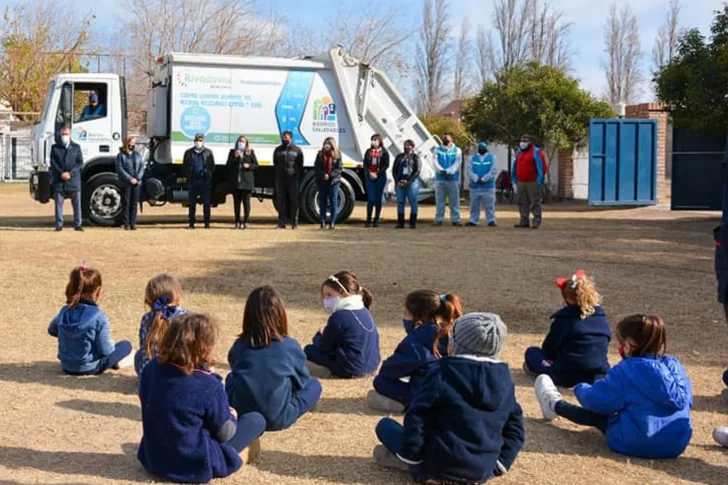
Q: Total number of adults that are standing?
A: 11